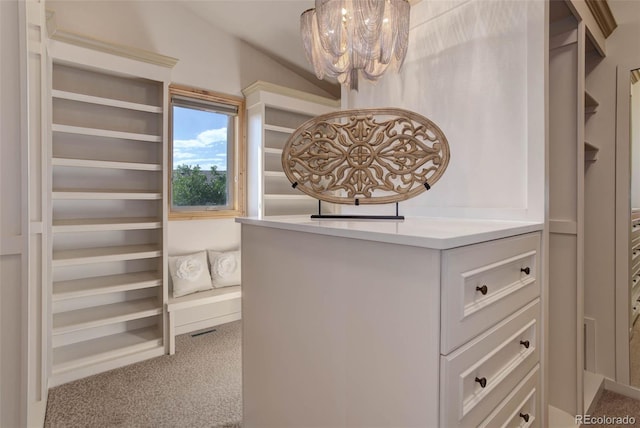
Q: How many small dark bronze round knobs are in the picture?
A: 5